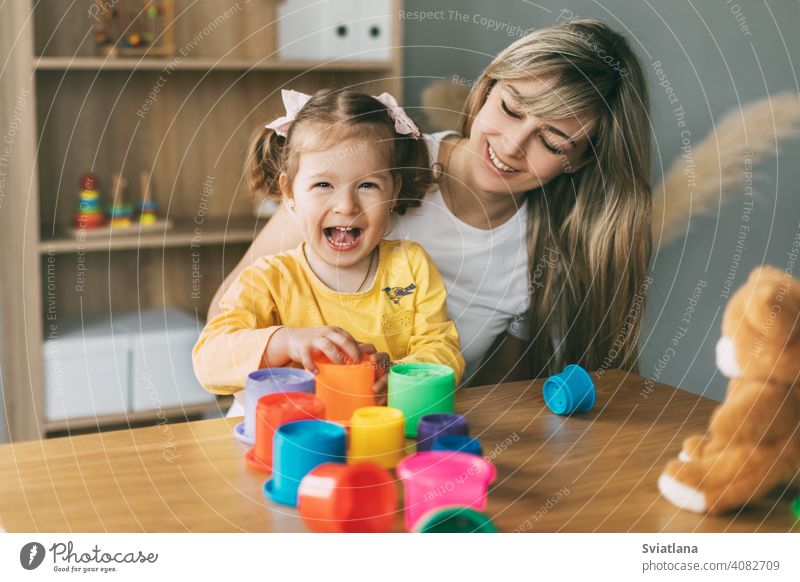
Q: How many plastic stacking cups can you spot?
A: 12